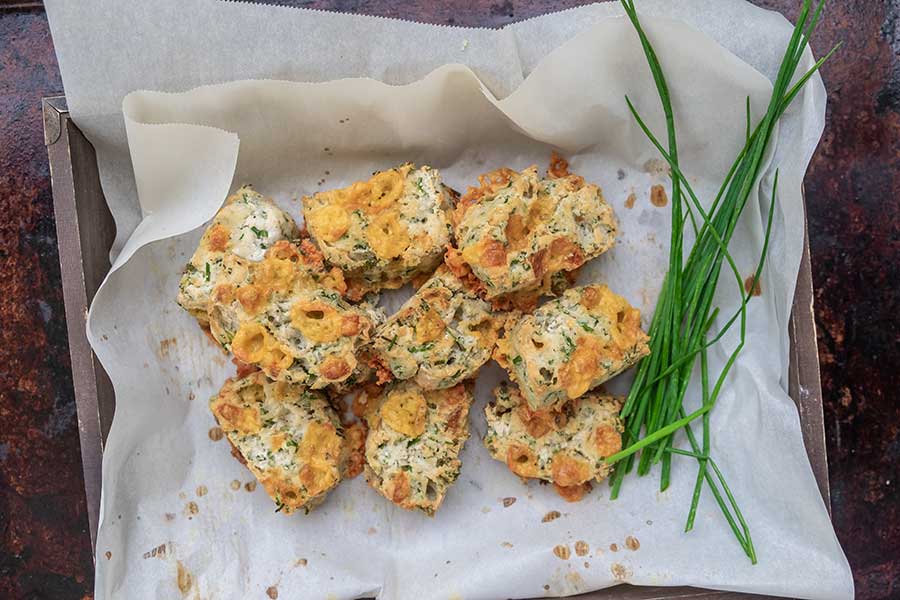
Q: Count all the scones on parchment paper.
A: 9